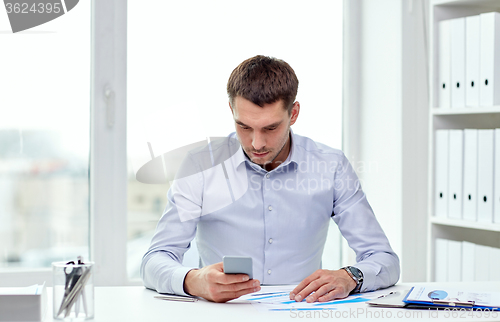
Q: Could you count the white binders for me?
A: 14